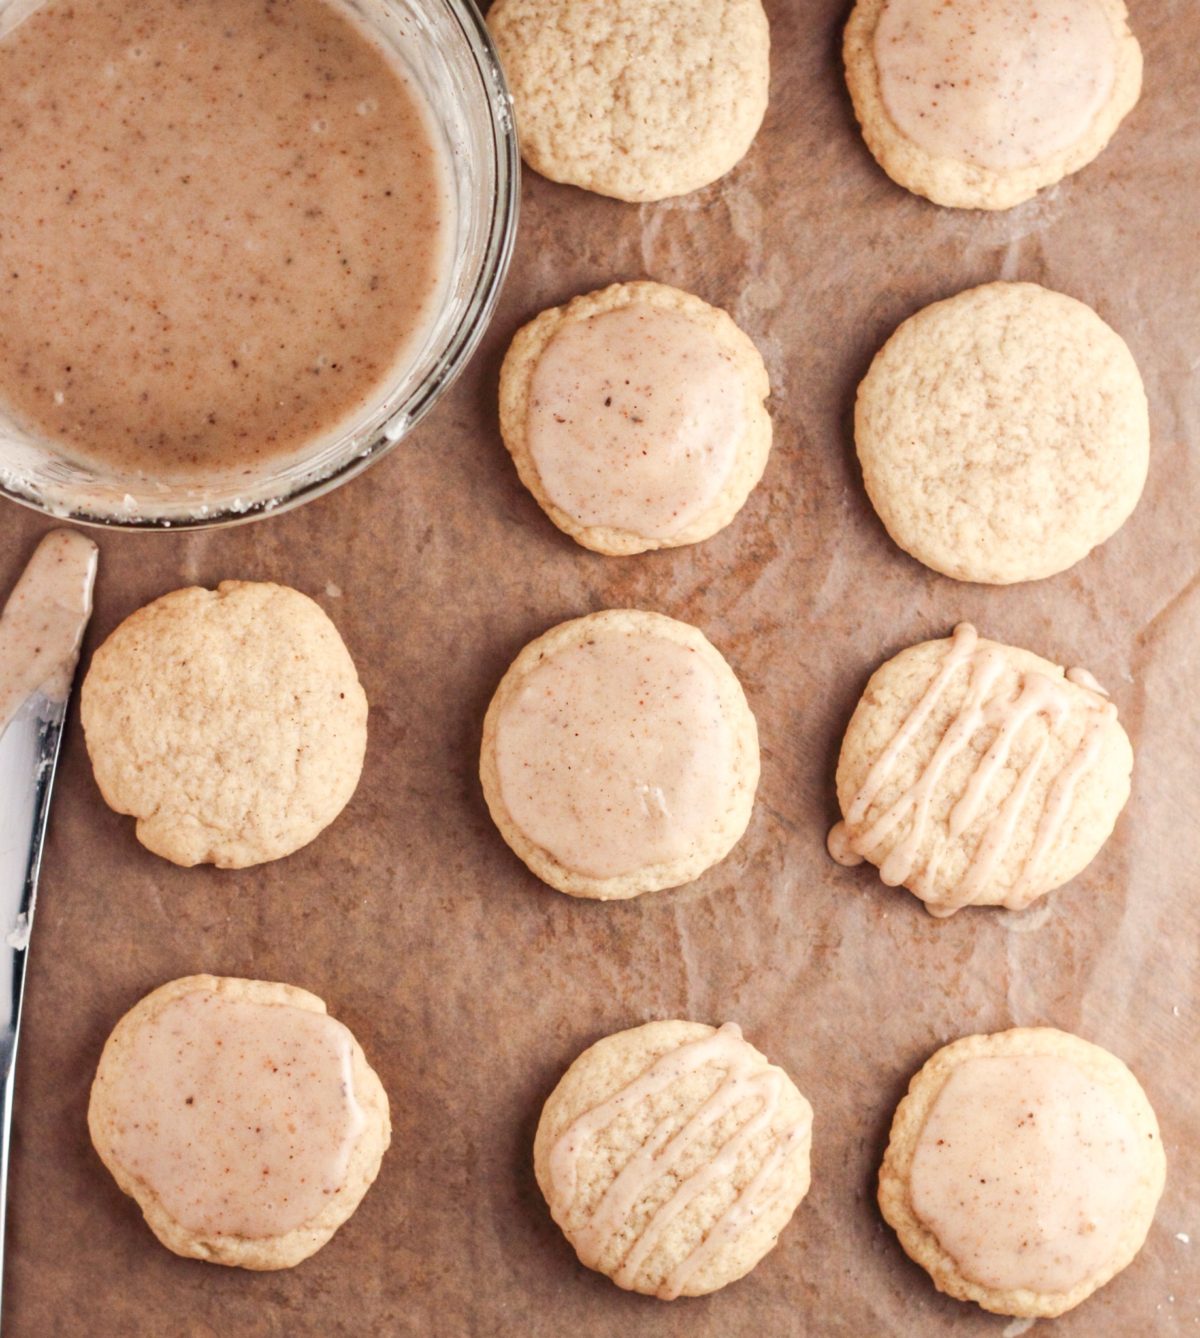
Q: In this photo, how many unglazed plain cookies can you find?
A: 3